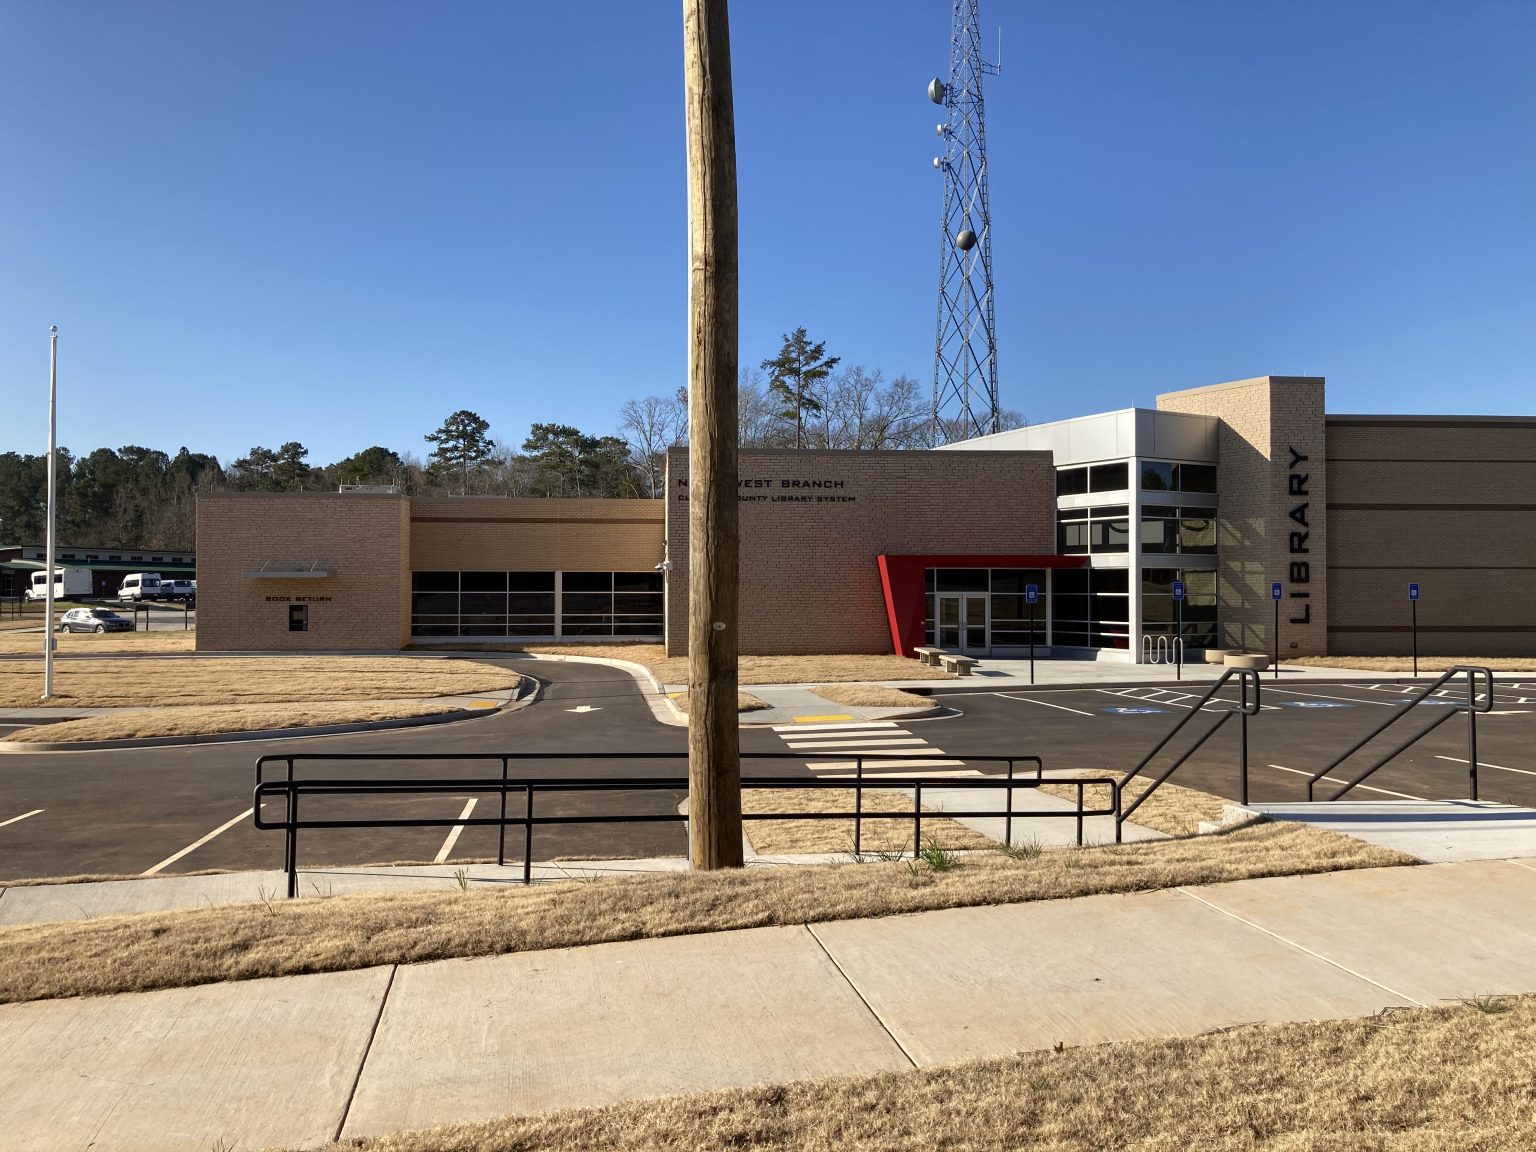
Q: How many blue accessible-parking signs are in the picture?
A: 4